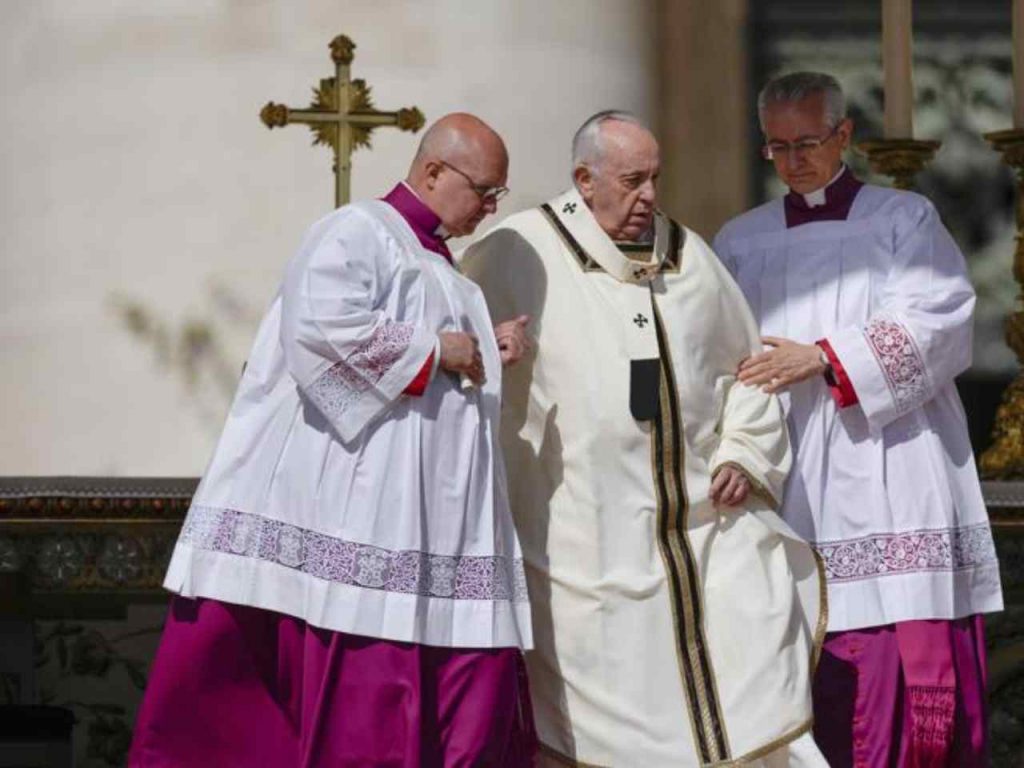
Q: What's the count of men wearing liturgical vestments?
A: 3